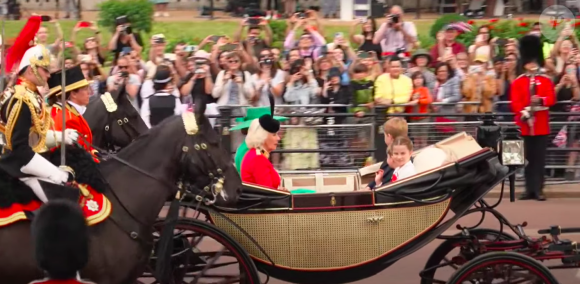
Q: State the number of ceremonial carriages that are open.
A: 1